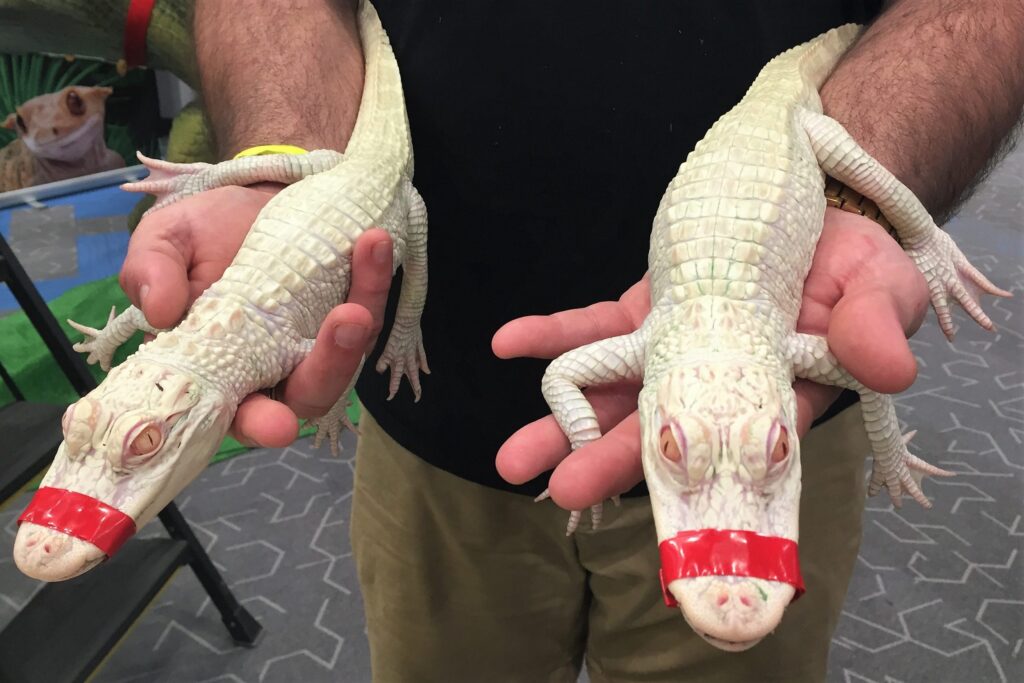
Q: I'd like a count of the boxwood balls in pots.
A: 0